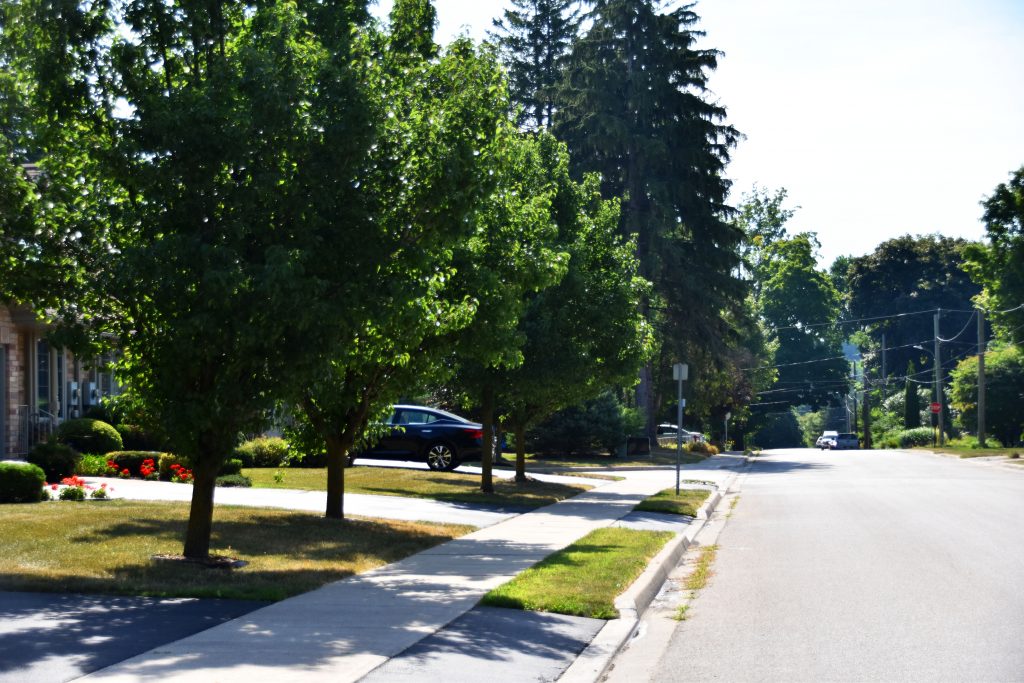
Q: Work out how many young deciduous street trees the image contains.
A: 4